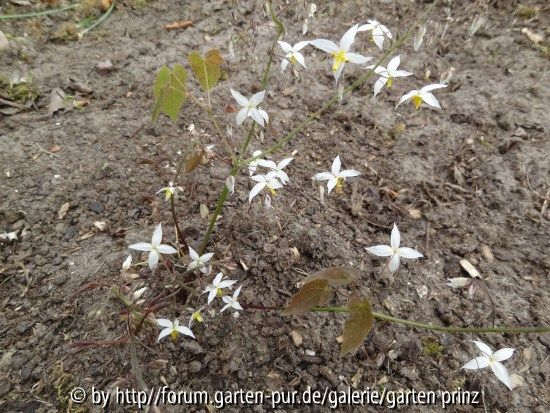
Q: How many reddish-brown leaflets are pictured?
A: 3